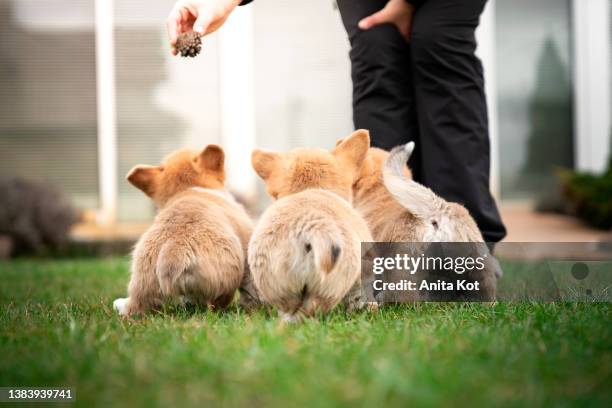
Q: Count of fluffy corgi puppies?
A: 3